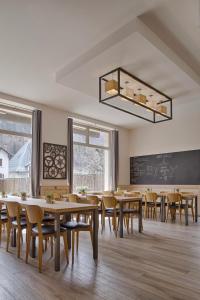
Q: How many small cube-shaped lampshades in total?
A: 5